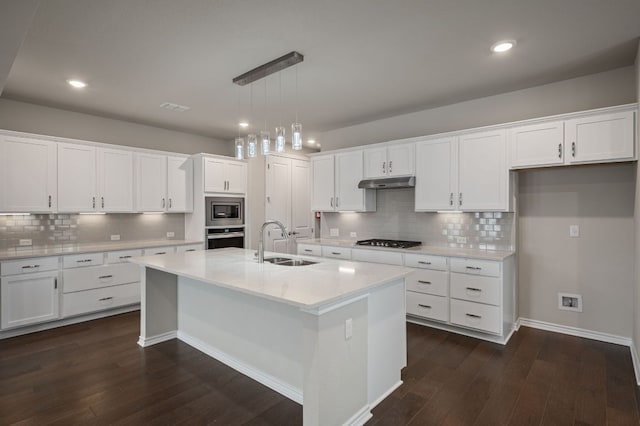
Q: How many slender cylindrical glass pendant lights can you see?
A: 5